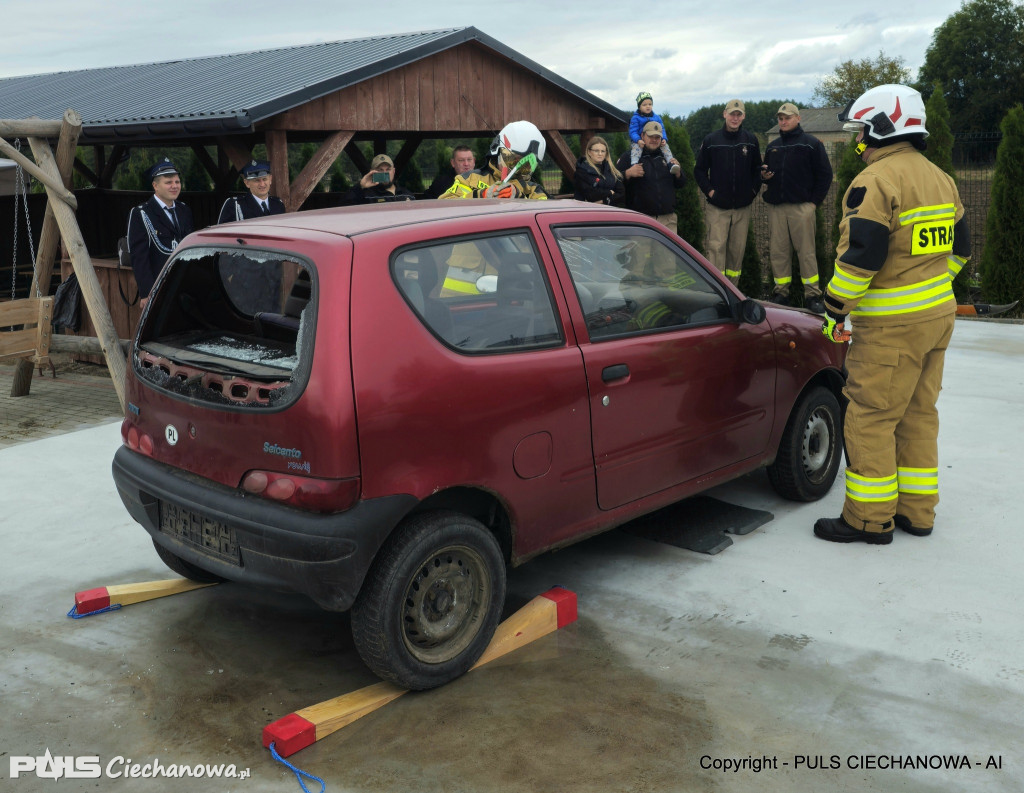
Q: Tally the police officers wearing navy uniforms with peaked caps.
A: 2